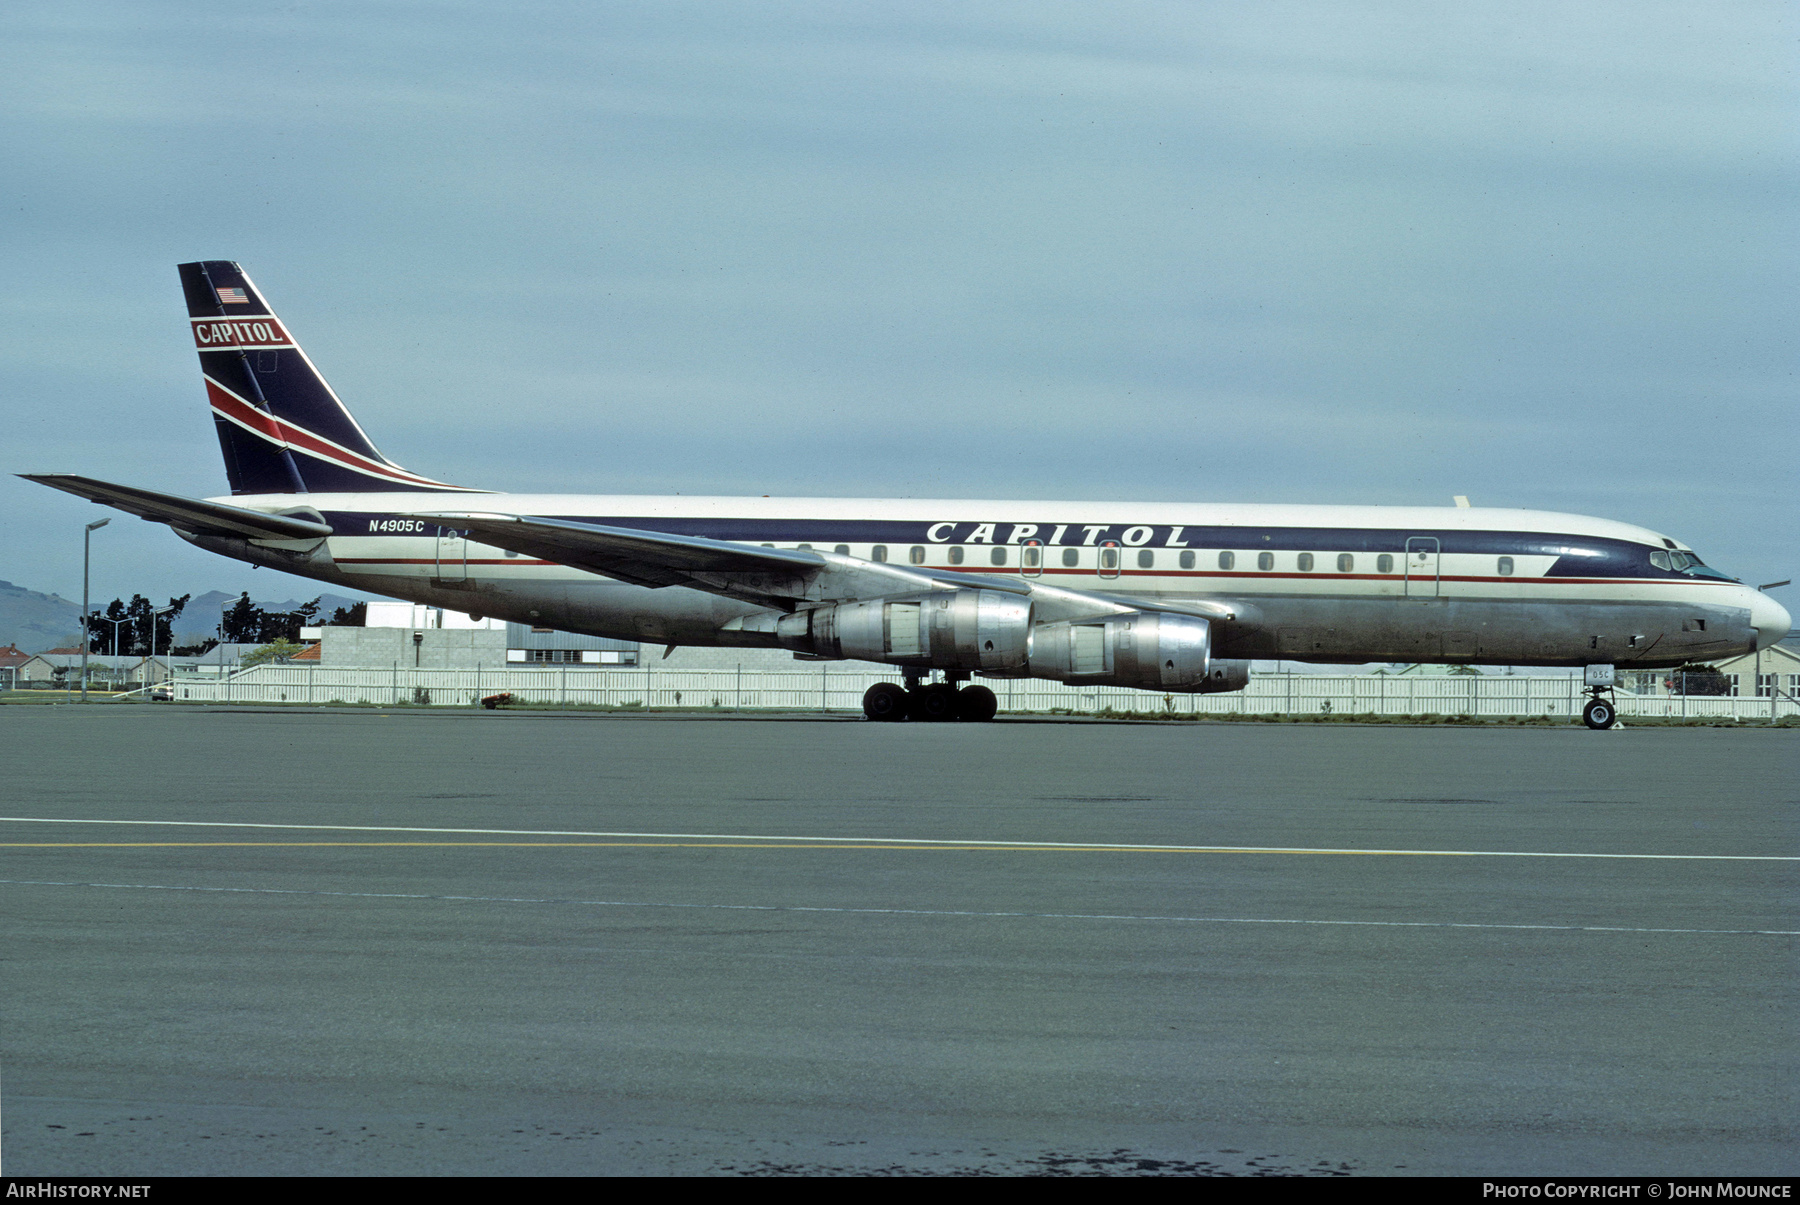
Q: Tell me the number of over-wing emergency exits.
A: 2